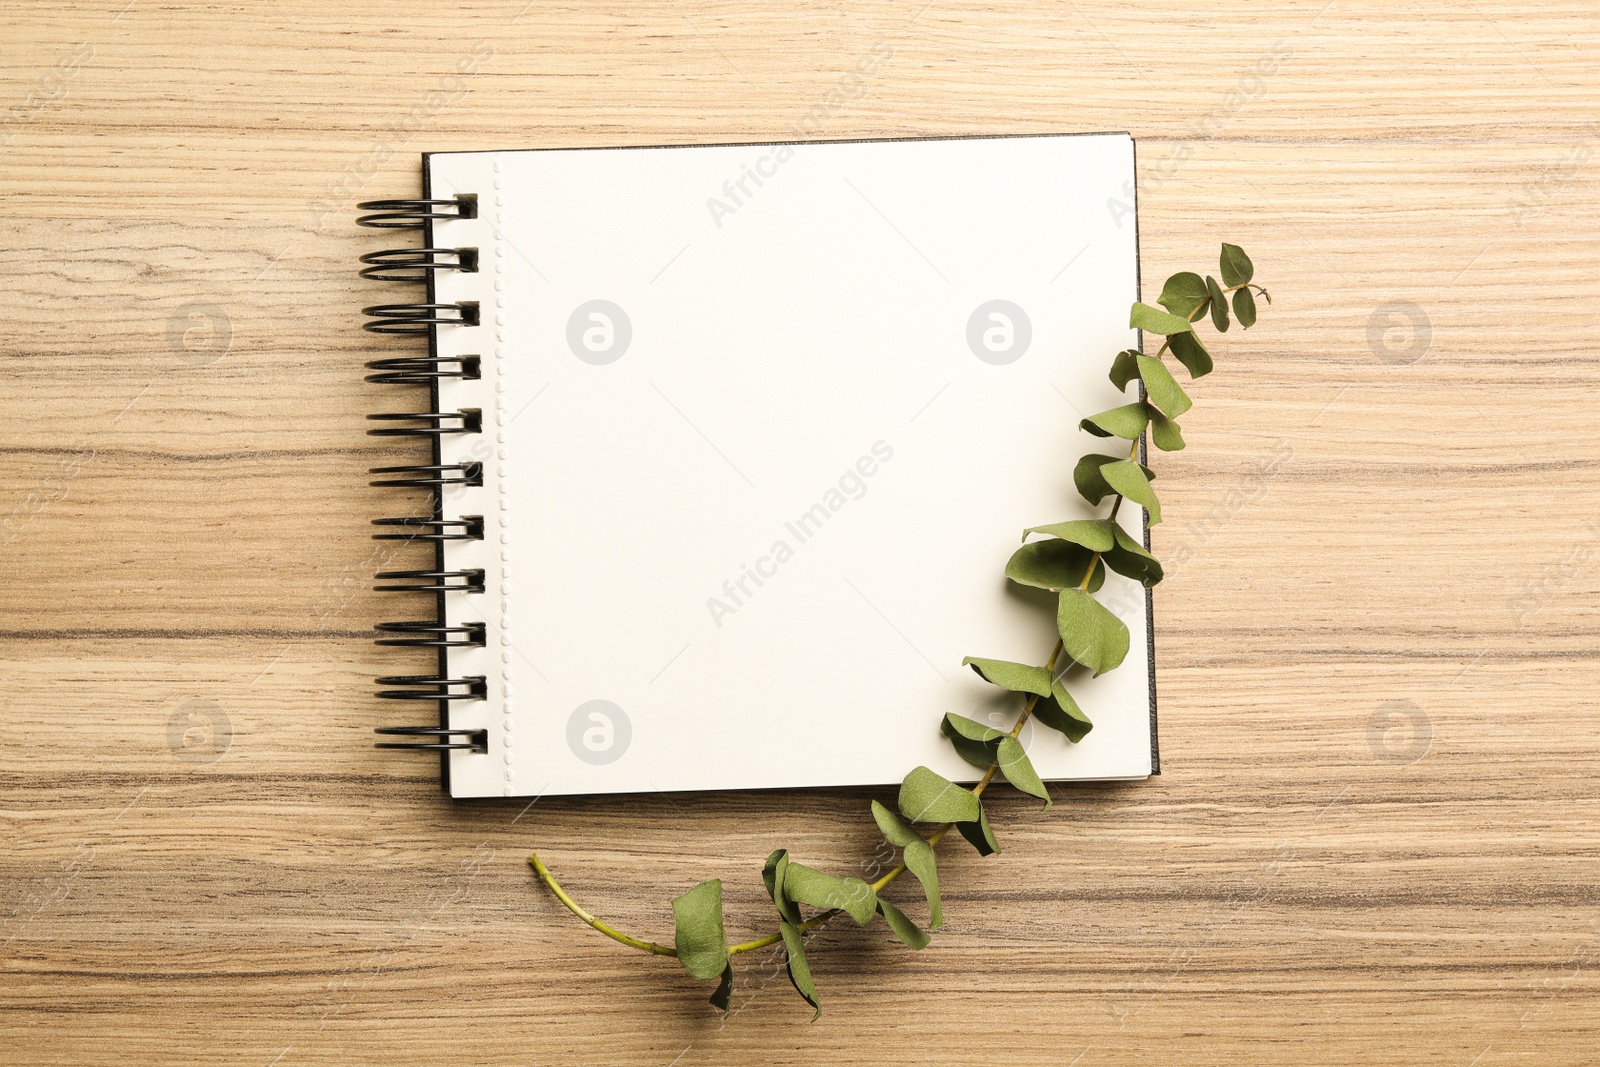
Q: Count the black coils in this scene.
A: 11